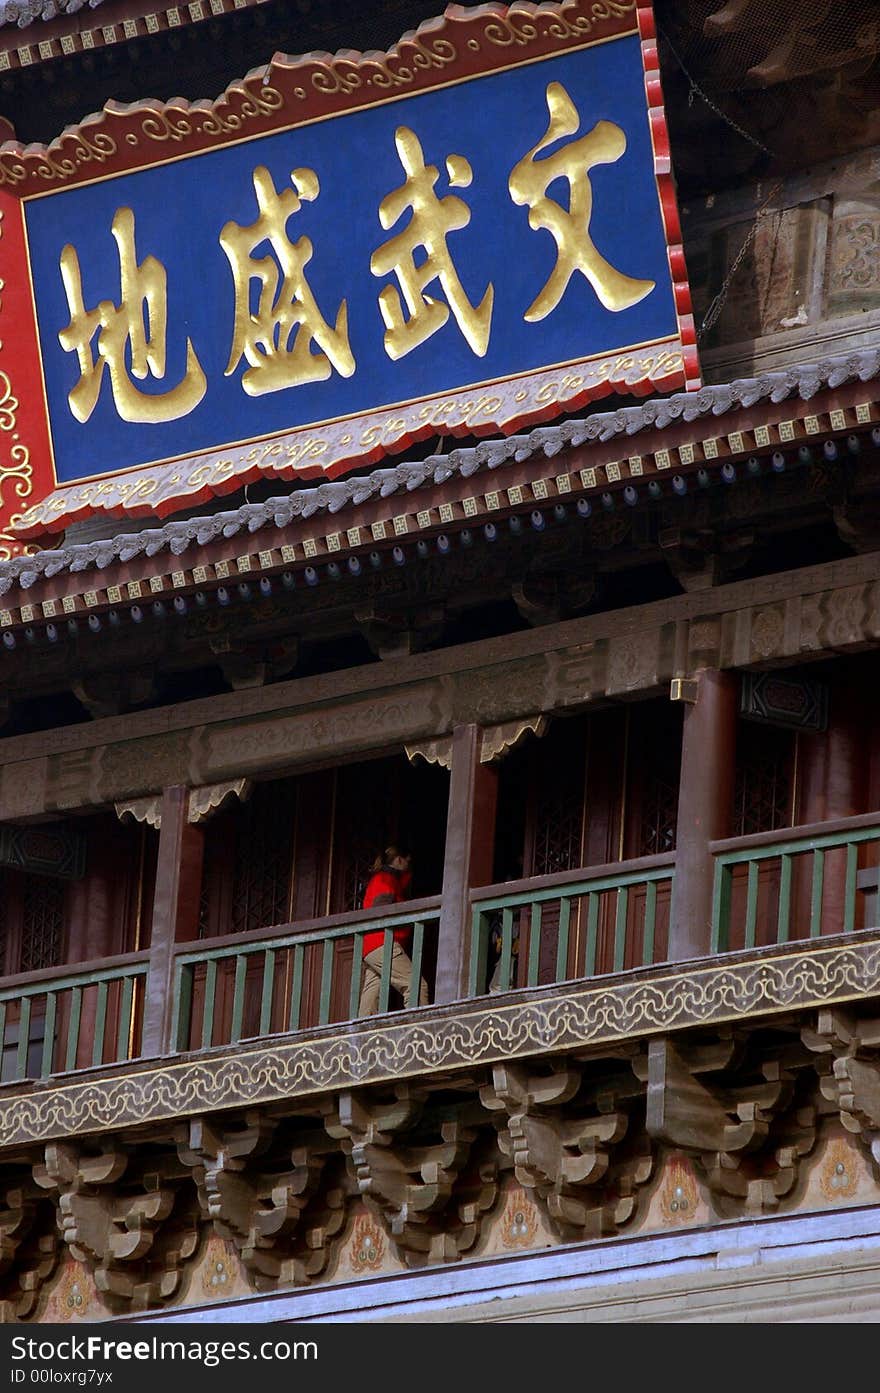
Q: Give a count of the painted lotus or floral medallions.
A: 6